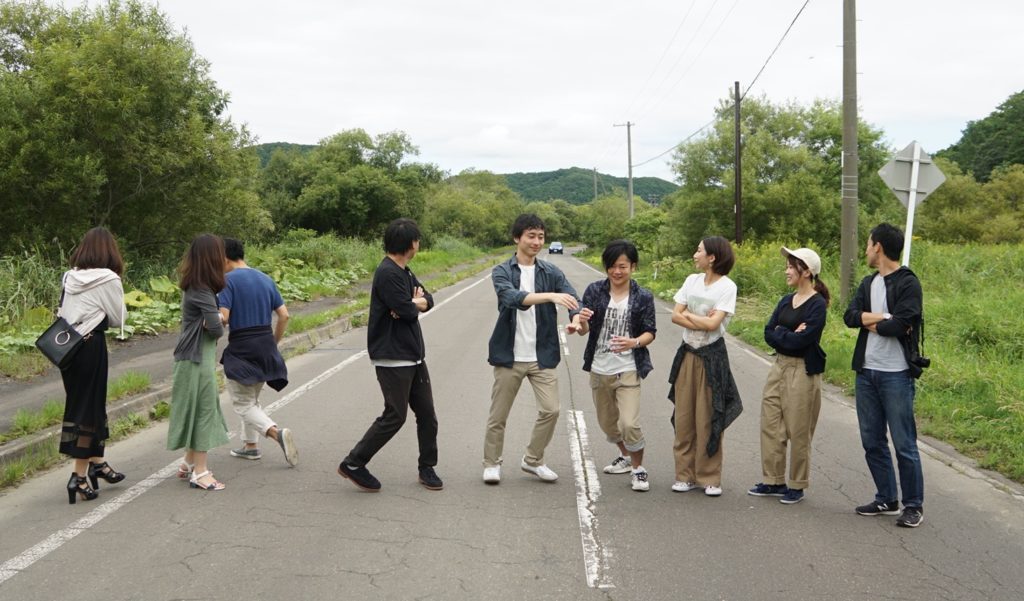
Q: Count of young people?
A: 9